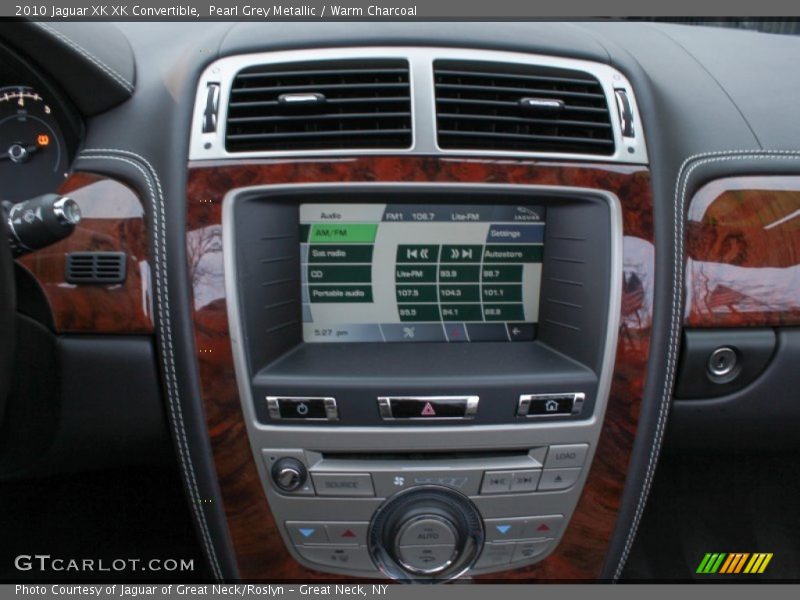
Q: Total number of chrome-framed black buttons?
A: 3